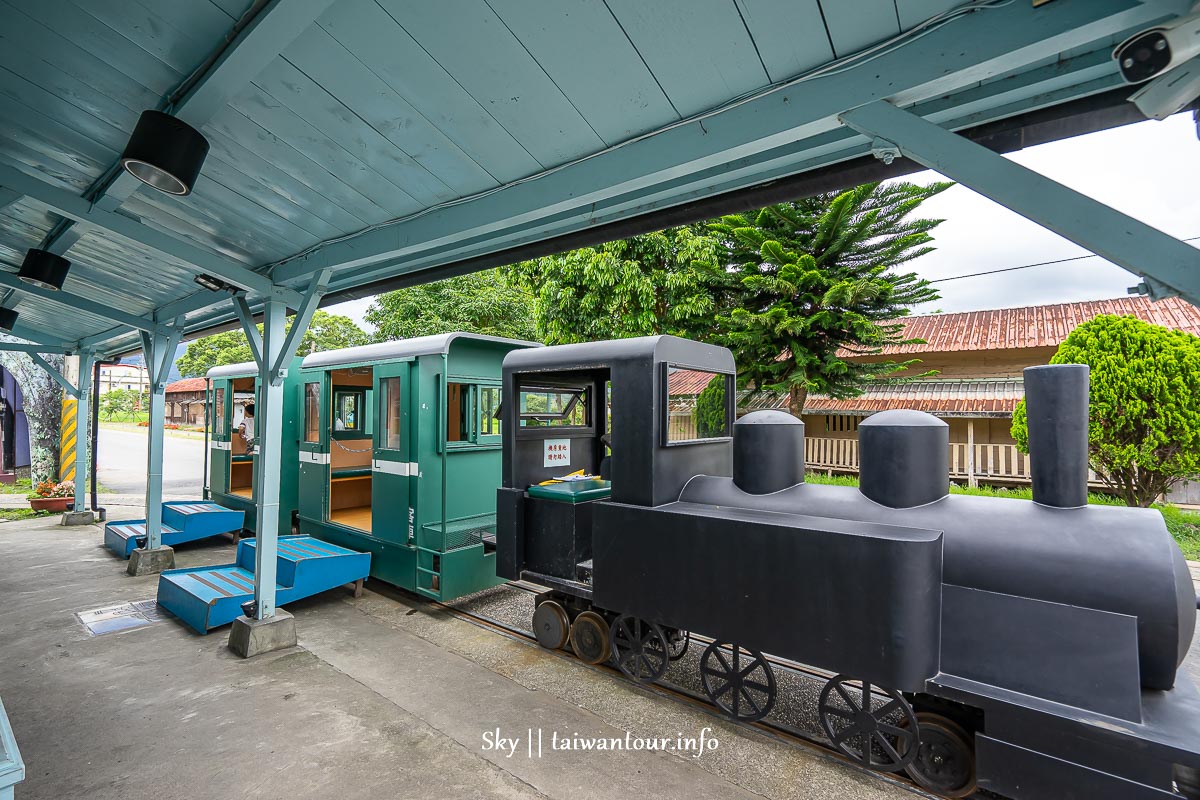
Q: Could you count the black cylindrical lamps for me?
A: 3